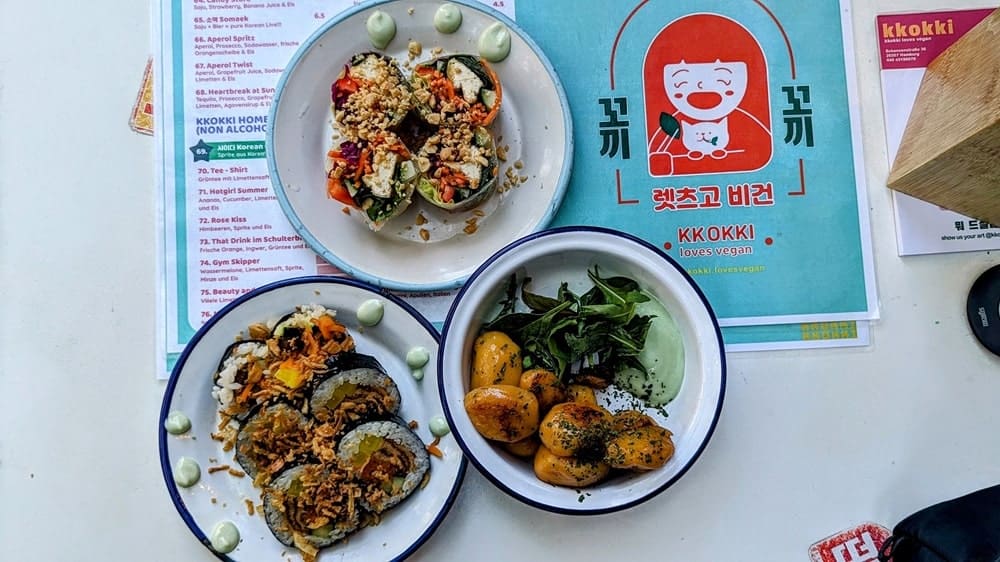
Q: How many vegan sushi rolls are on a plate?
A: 6